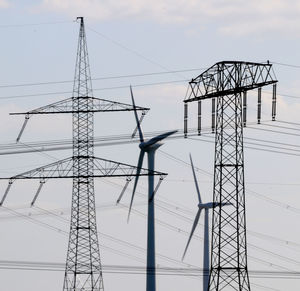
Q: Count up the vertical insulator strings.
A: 6